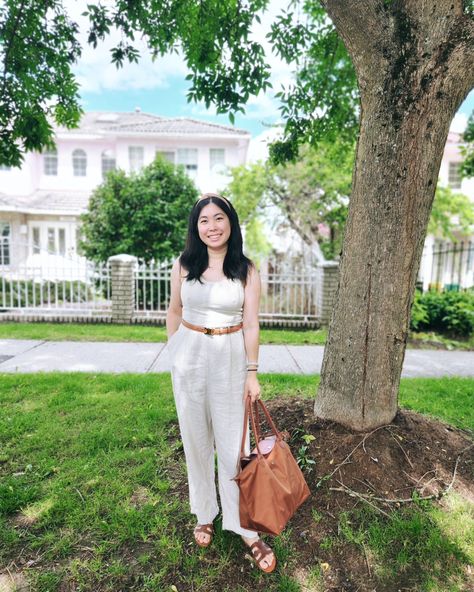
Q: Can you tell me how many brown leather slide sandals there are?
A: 2